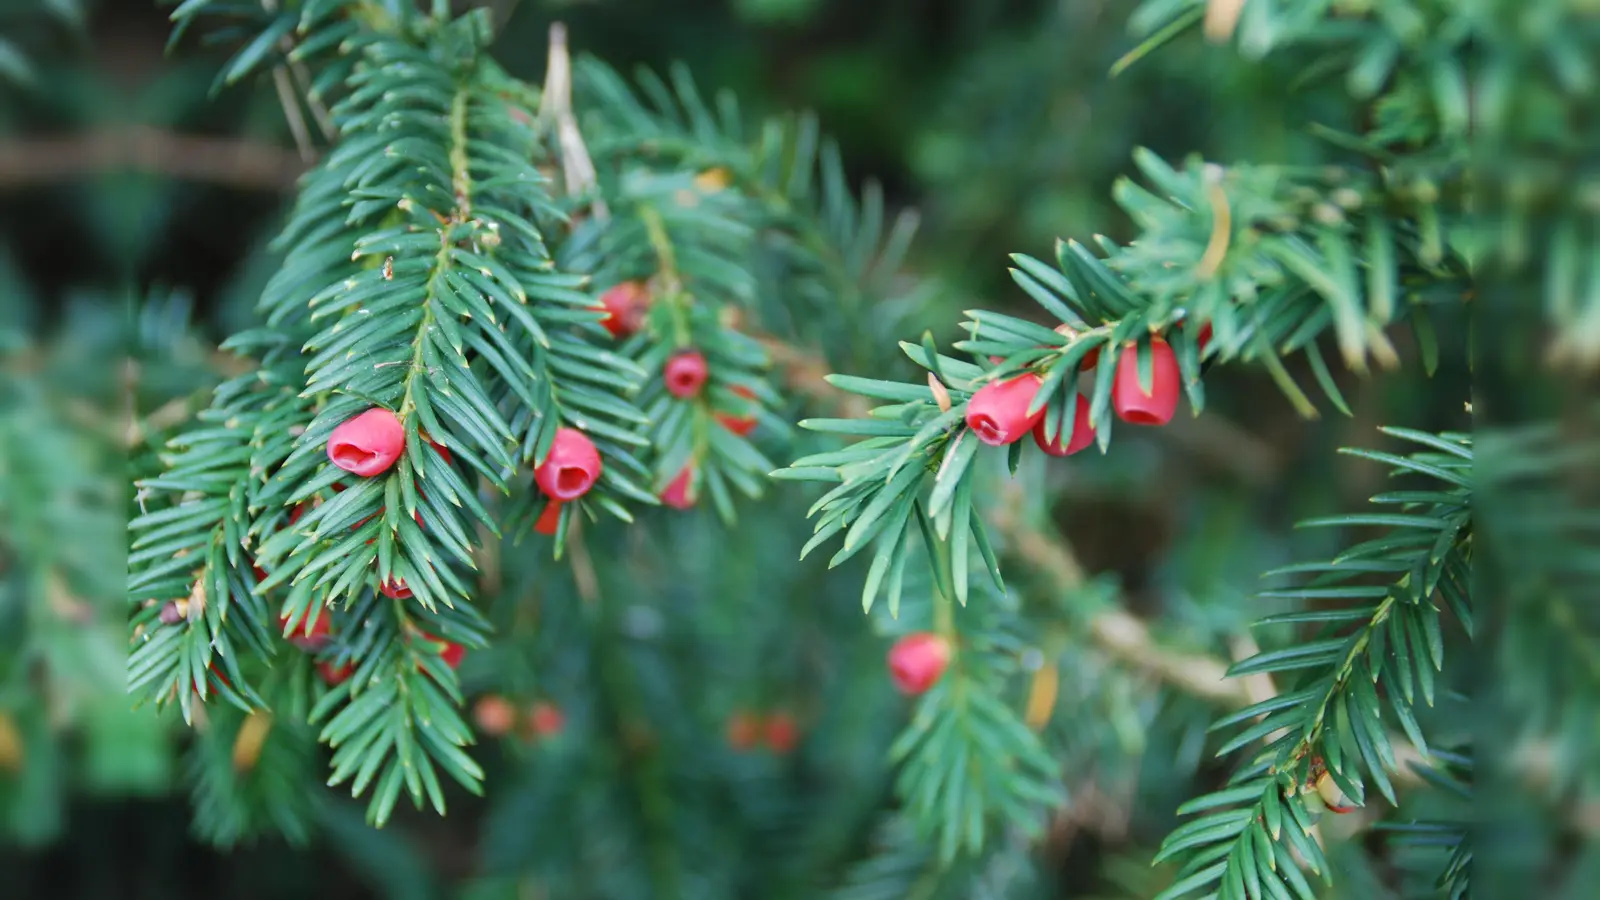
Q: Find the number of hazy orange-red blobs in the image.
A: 4